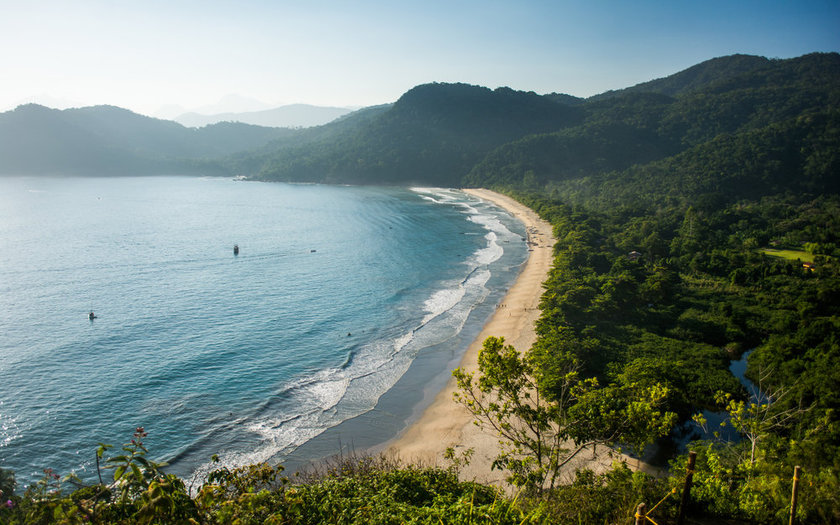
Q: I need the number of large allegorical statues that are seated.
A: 0